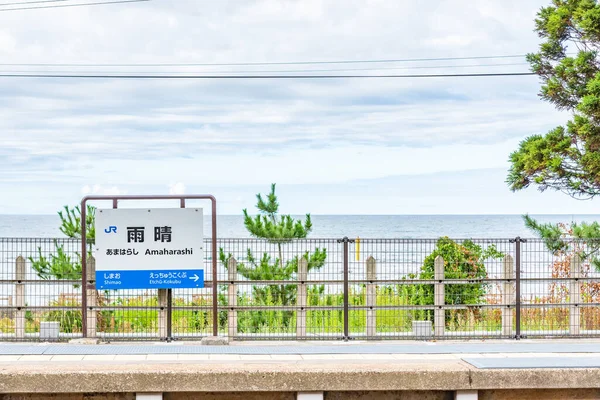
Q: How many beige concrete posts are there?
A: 9